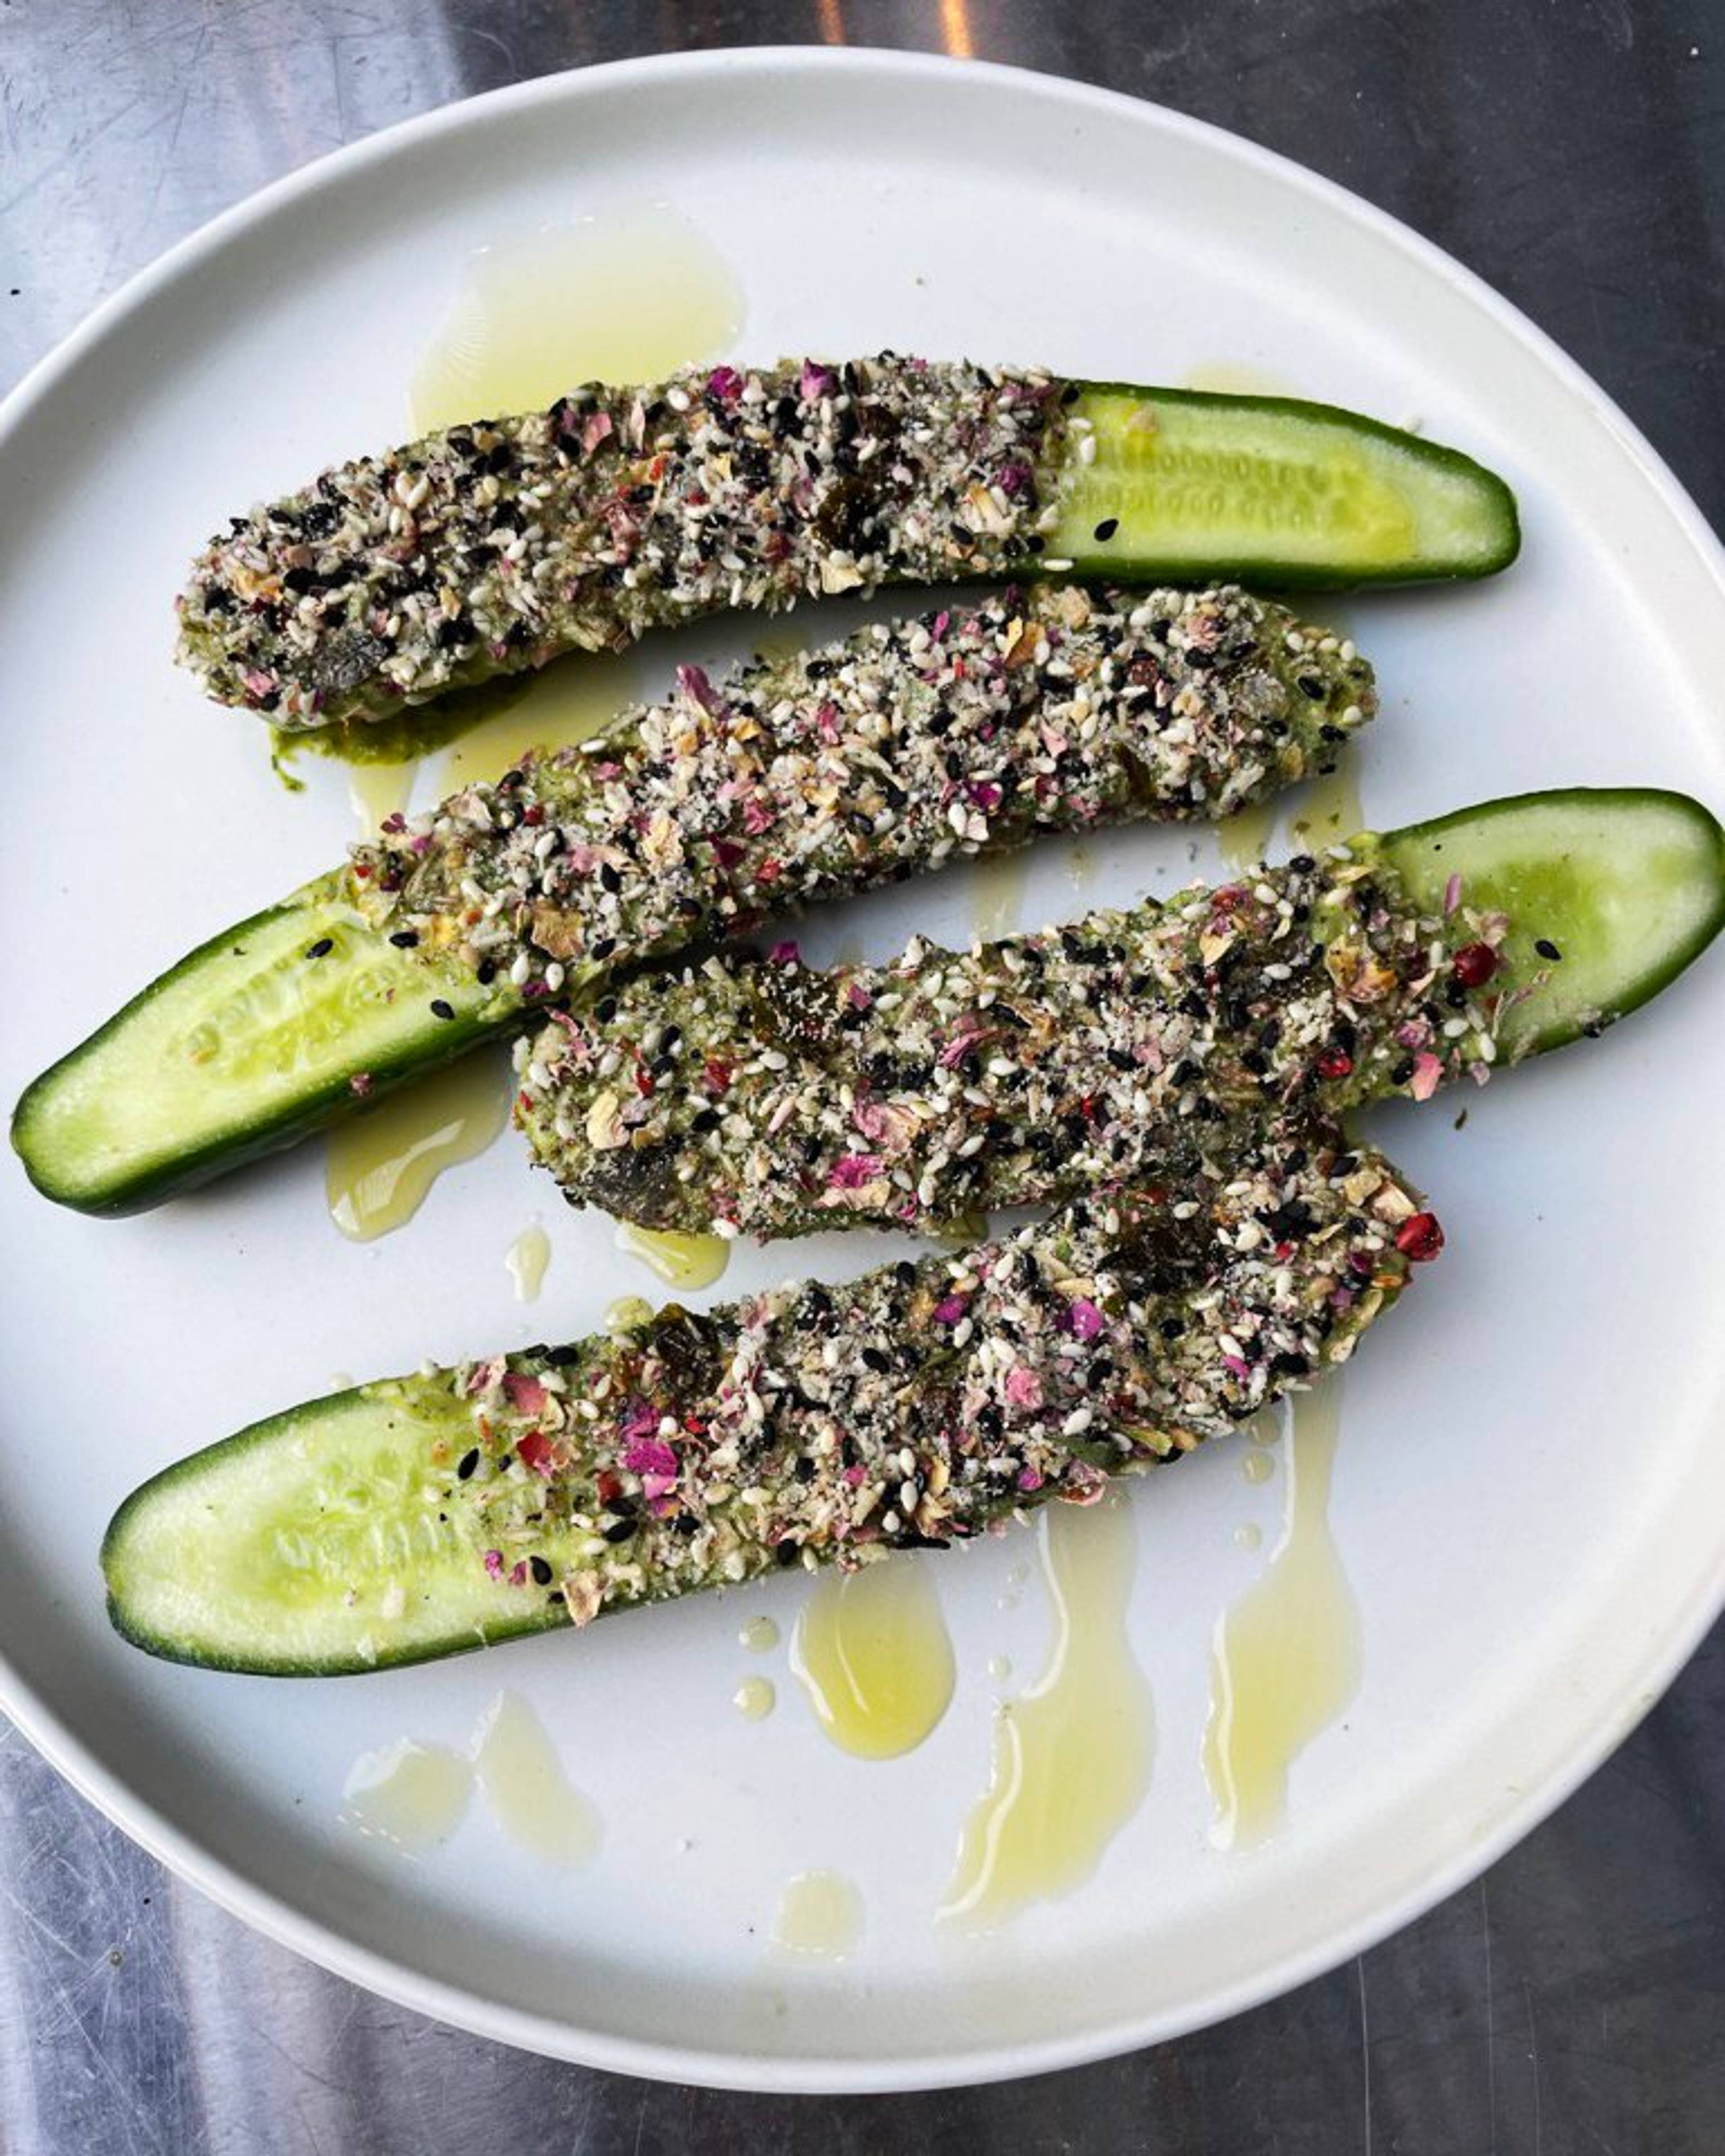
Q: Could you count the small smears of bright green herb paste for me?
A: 1